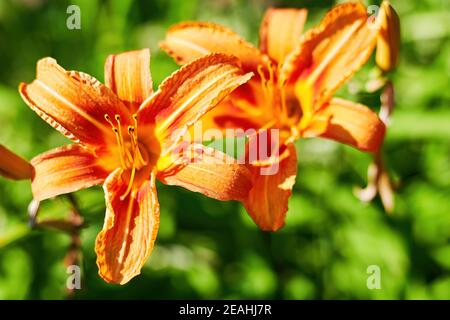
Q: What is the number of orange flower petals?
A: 12